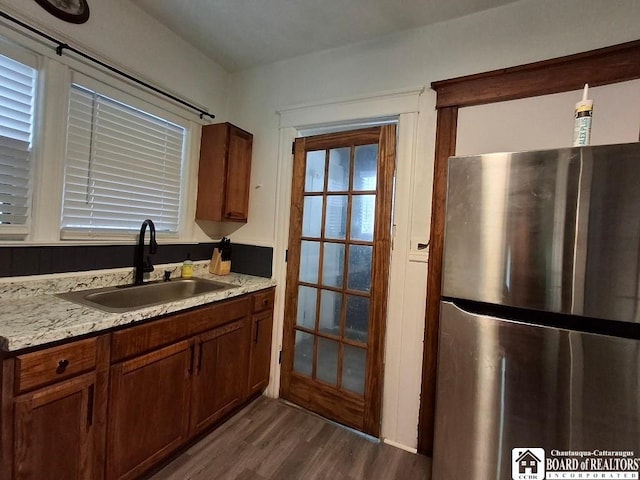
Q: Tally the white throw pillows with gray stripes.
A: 0